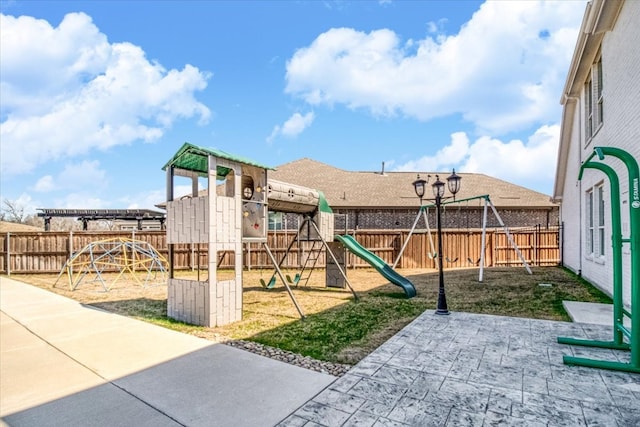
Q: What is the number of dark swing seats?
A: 2